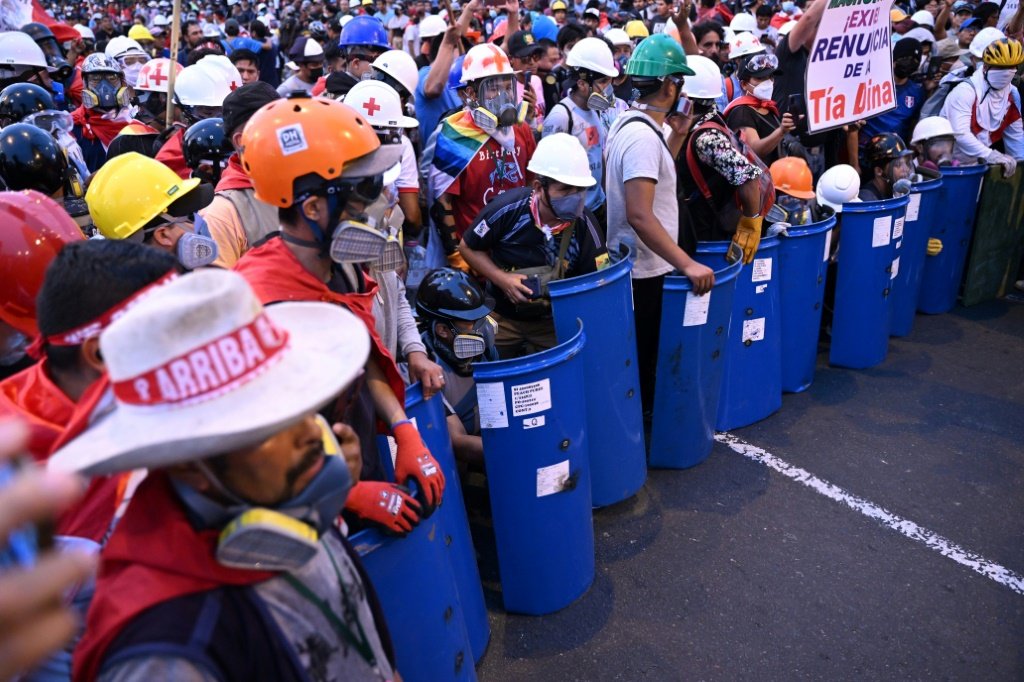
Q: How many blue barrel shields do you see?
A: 10